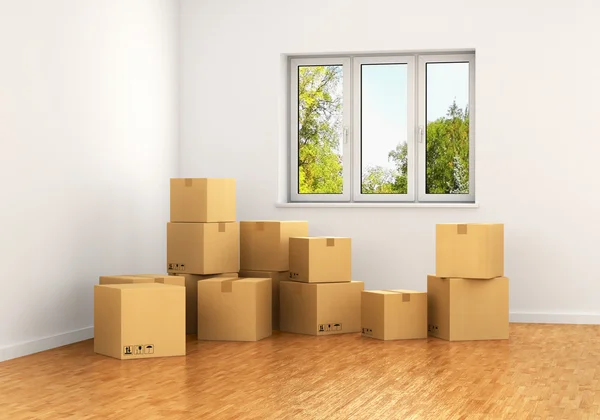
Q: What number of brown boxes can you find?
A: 13